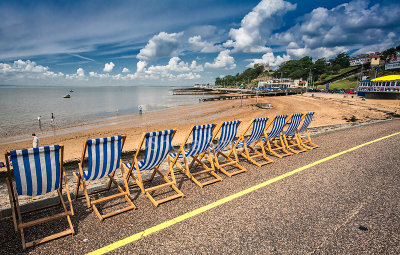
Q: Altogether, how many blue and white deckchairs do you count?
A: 9